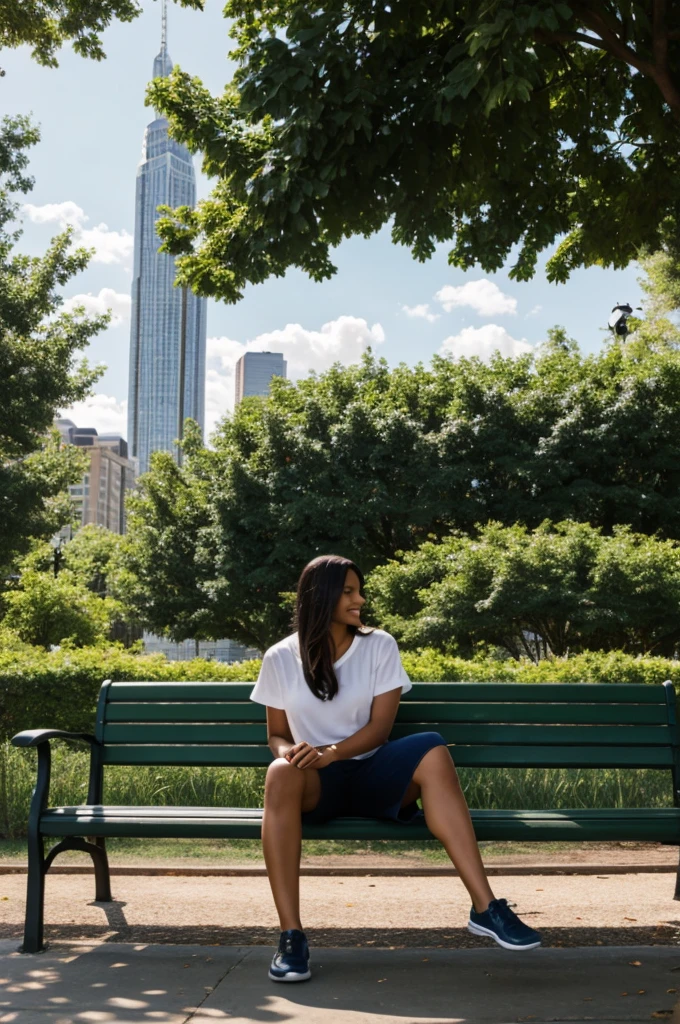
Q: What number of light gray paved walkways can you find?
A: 1